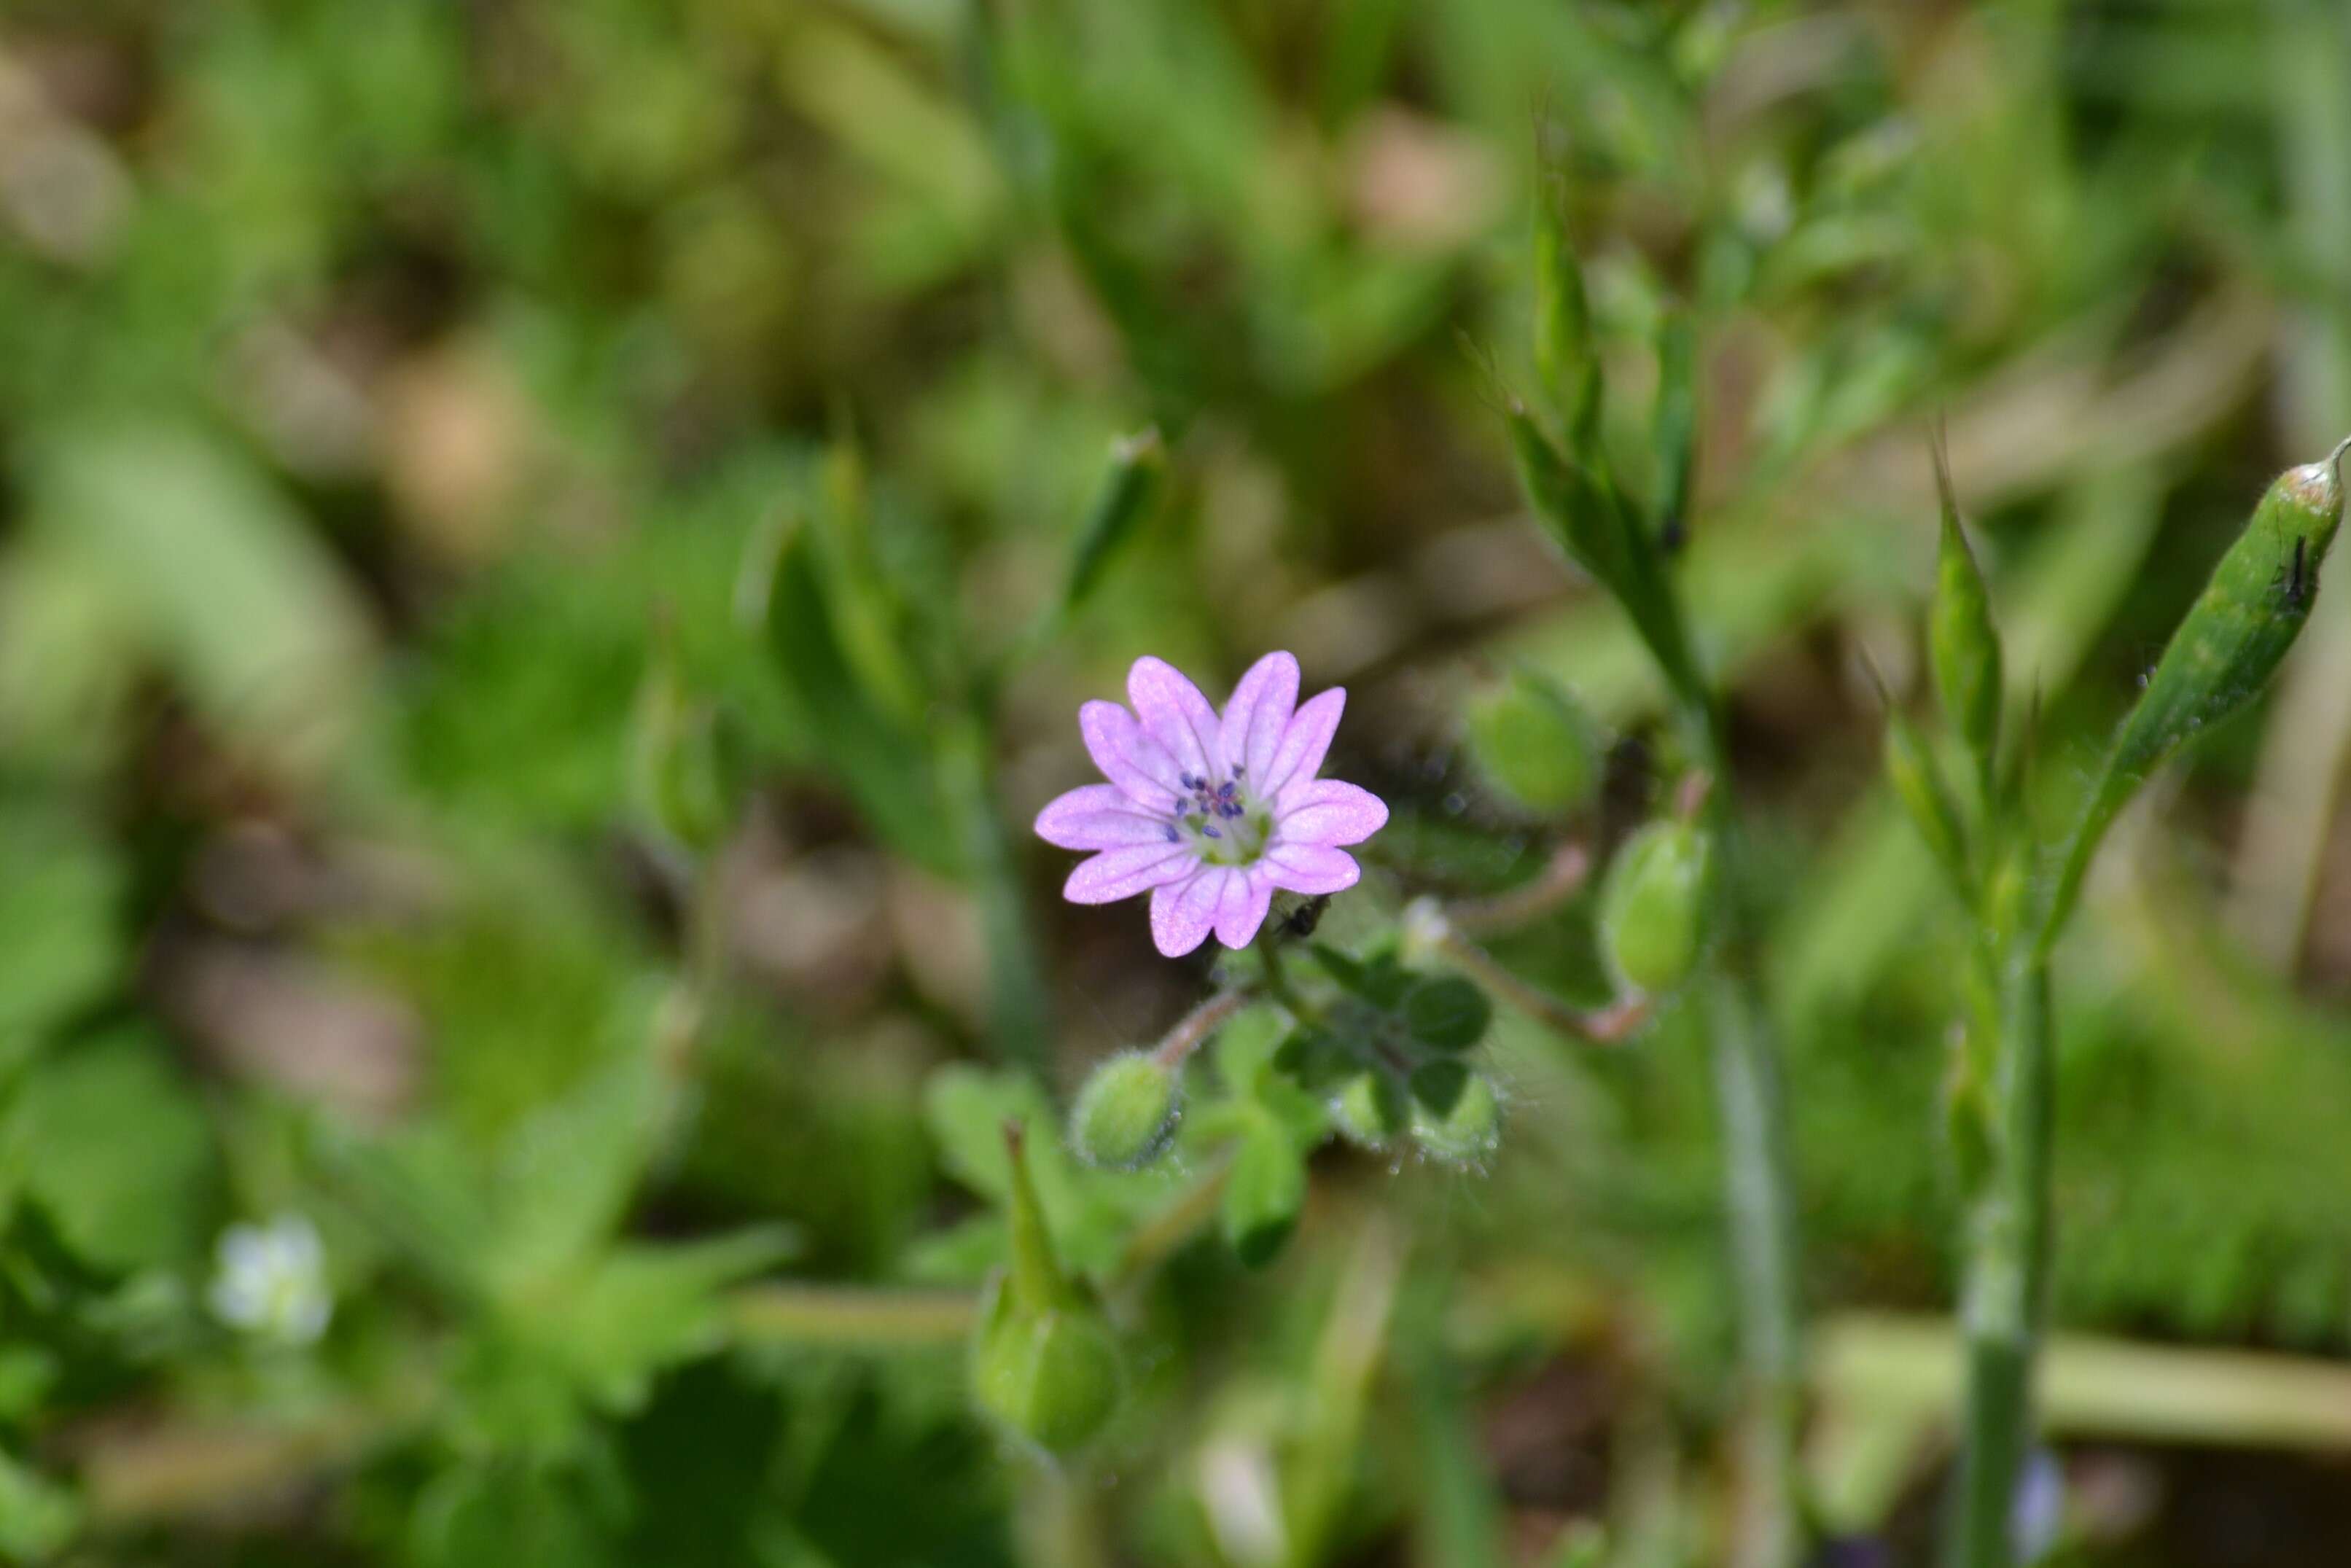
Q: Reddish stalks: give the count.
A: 3